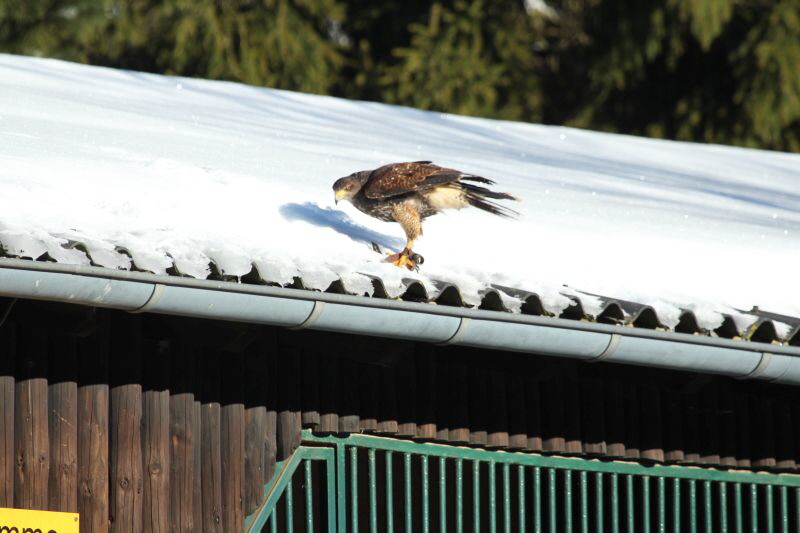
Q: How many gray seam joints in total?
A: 5